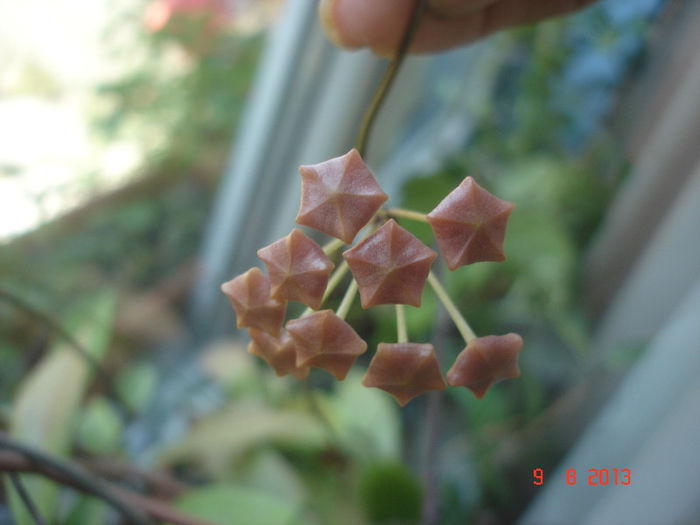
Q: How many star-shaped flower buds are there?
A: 9